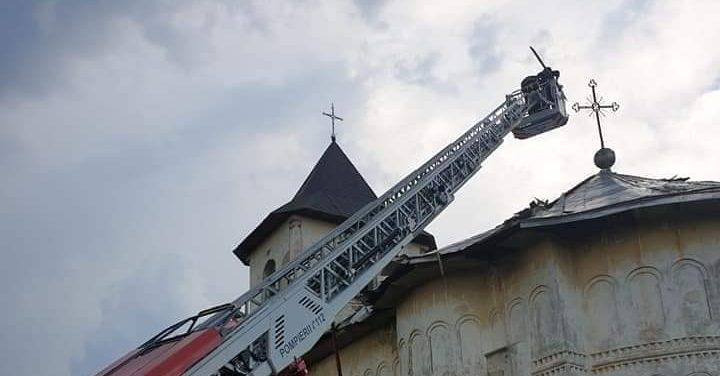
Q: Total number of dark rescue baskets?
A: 1